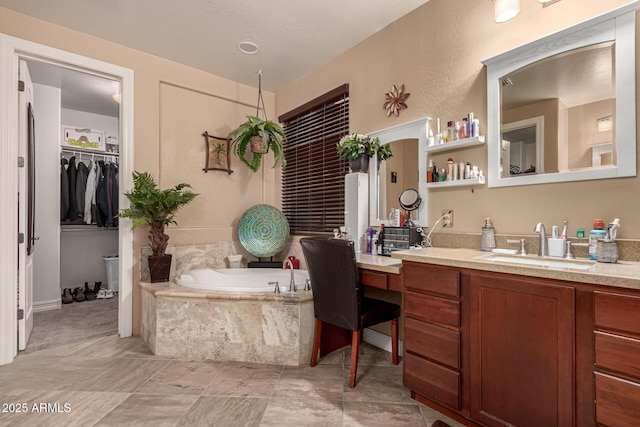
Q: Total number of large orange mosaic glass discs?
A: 0